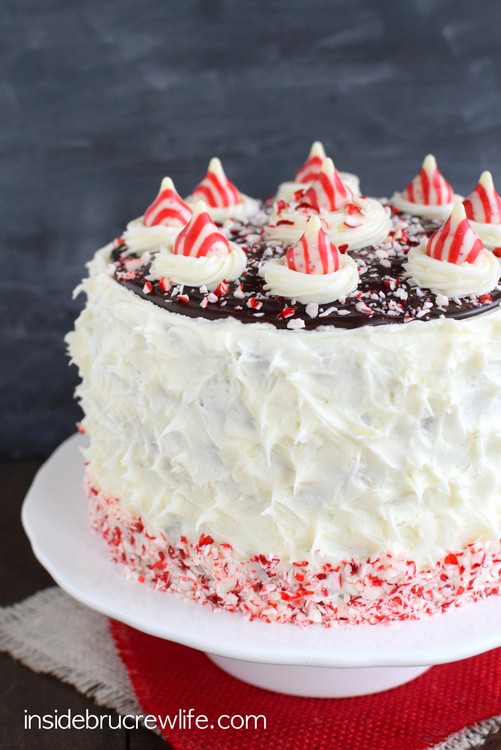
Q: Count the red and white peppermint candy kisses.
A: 9